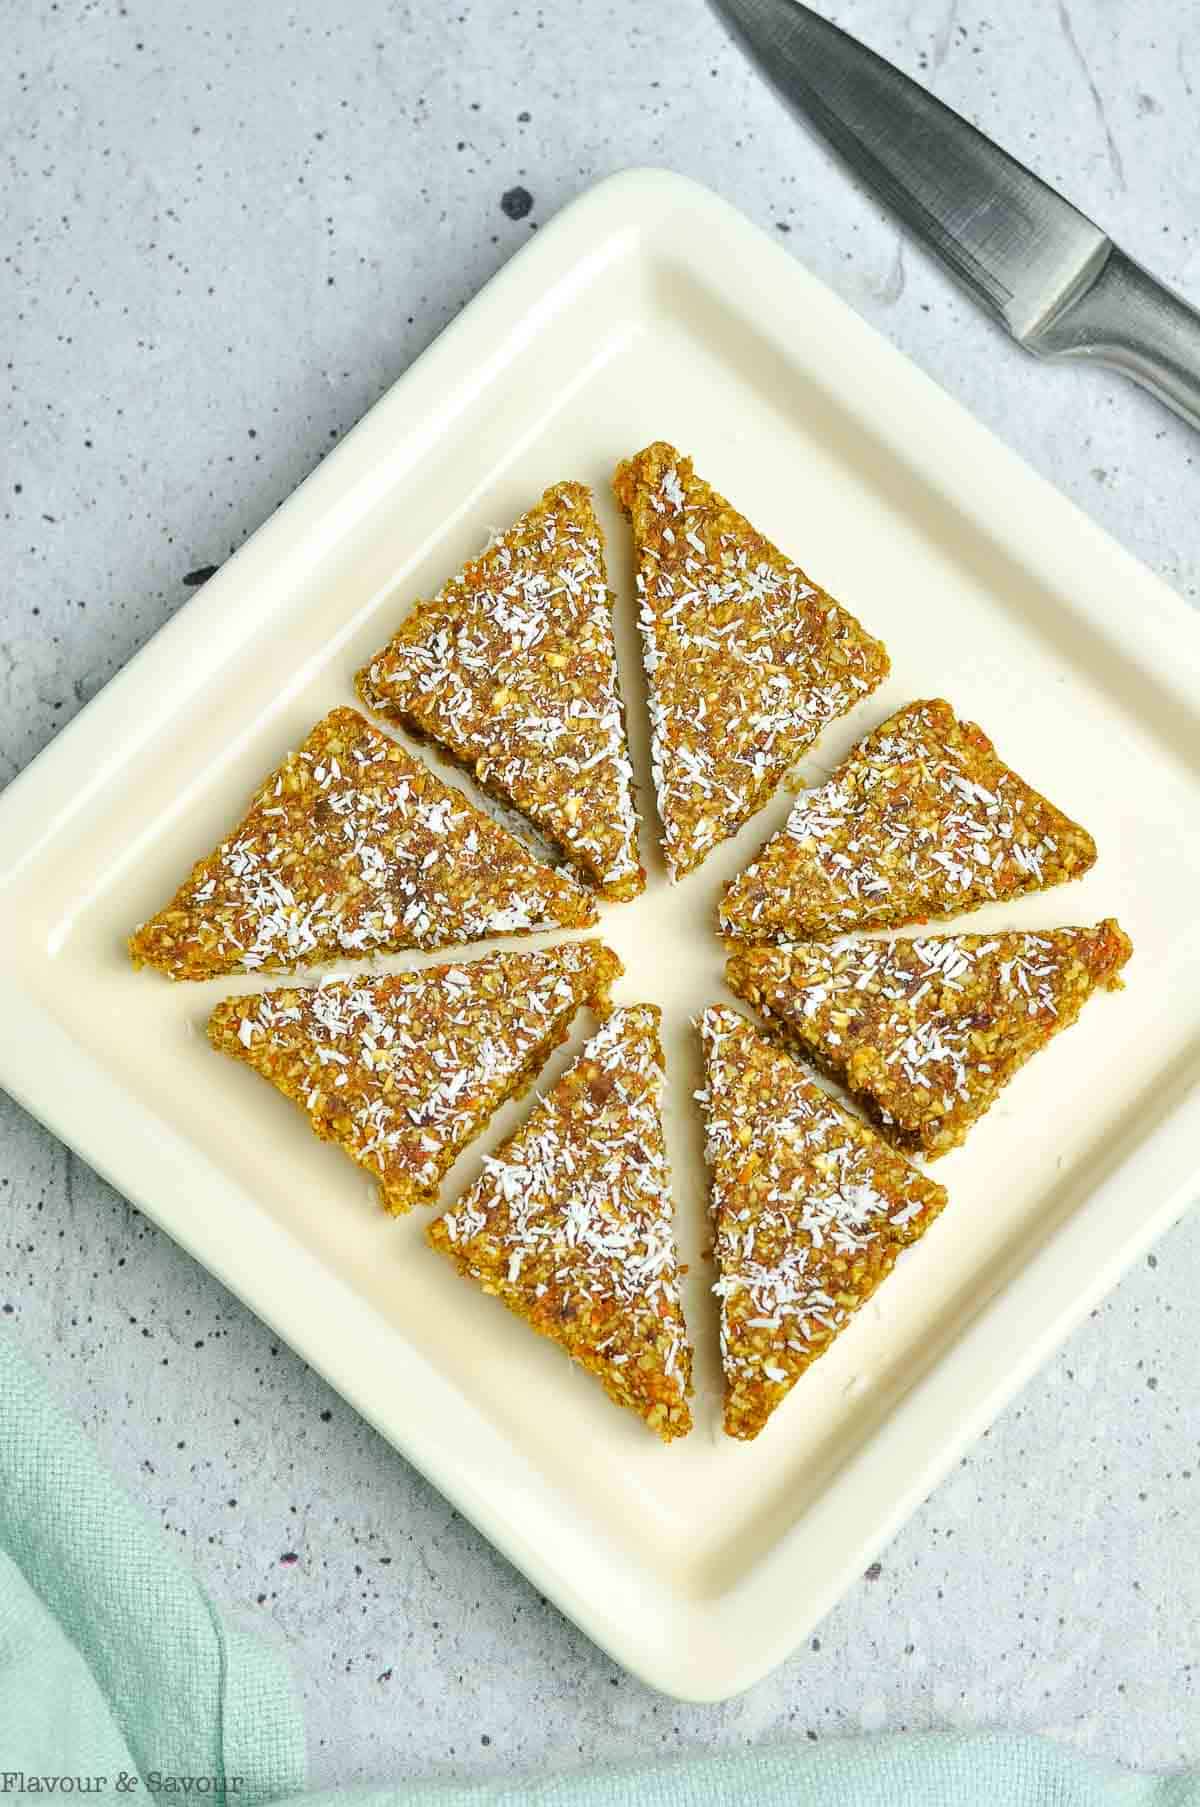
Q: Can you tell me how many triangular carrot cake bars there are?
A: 8